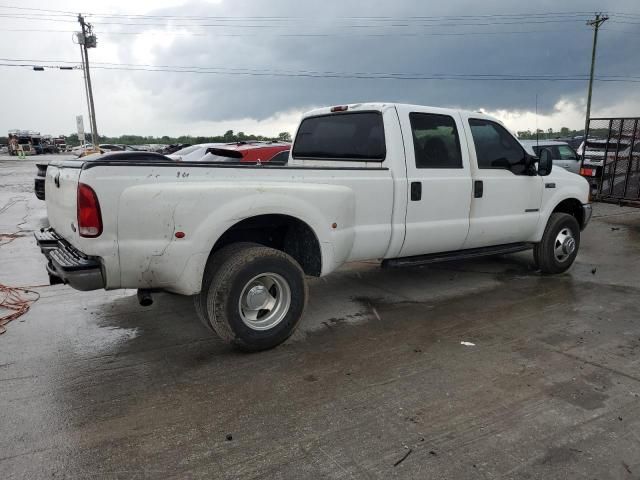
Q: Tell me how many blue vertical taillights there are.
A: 0